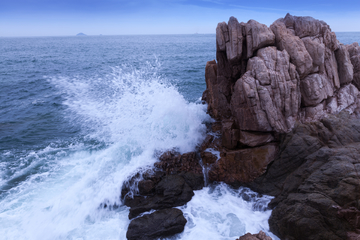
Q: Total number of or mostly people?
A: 0